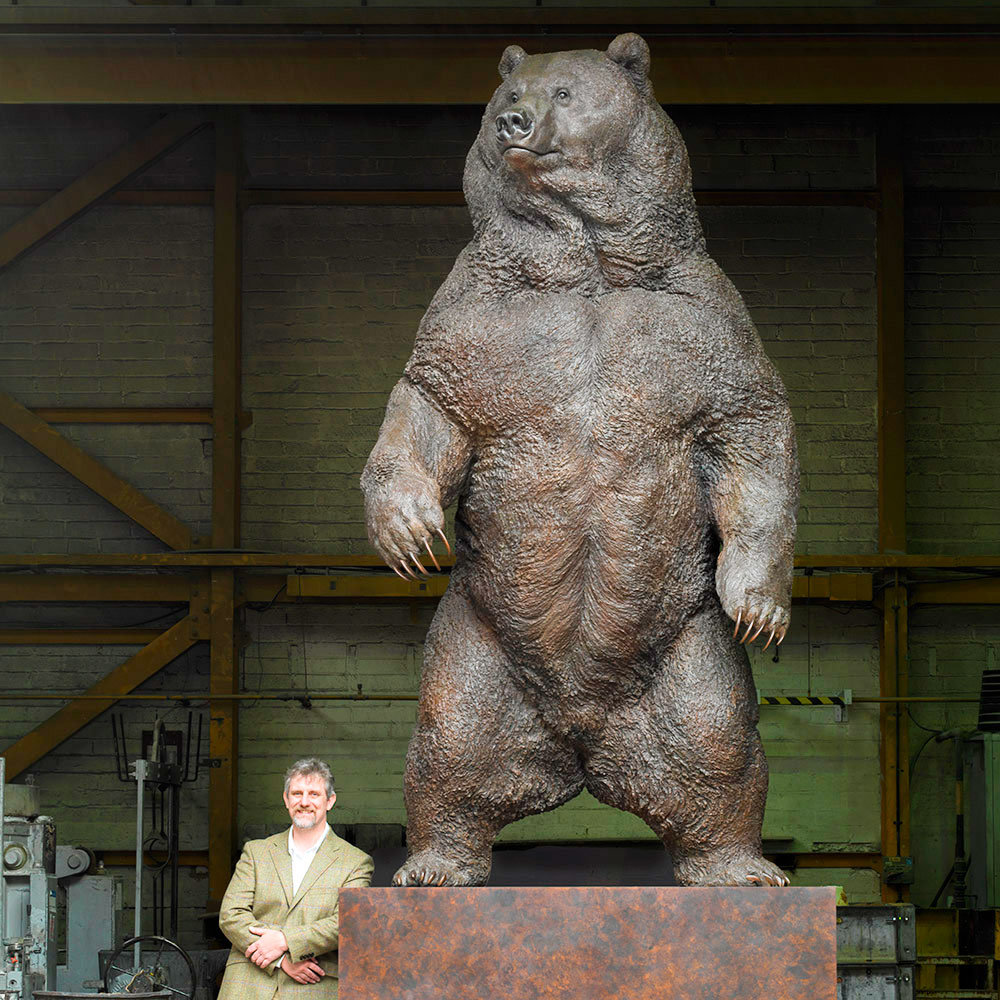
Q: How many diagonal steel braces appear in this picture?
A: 3